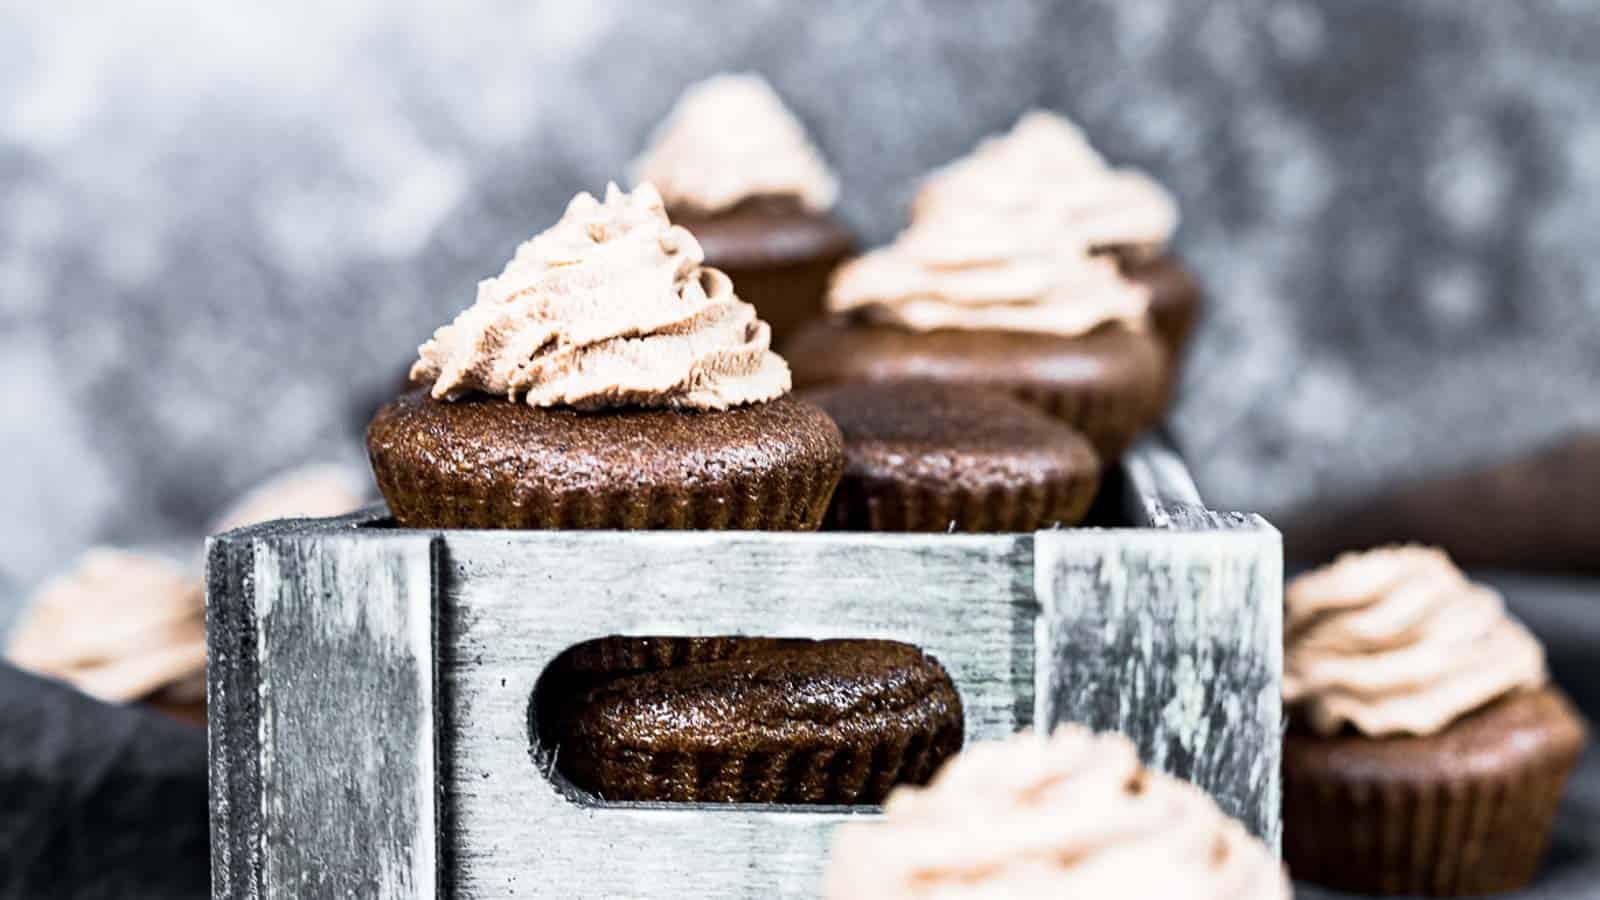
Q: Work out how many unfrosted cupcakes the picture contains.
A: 2